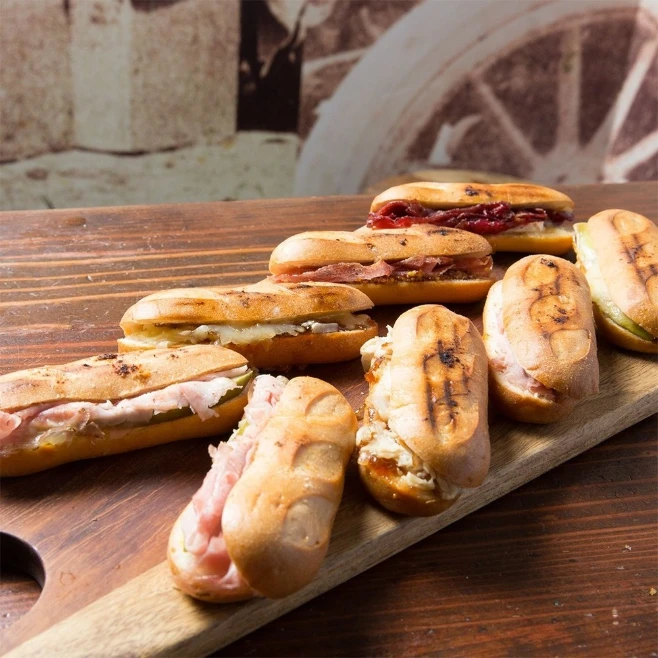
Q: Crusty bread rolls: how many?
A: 8